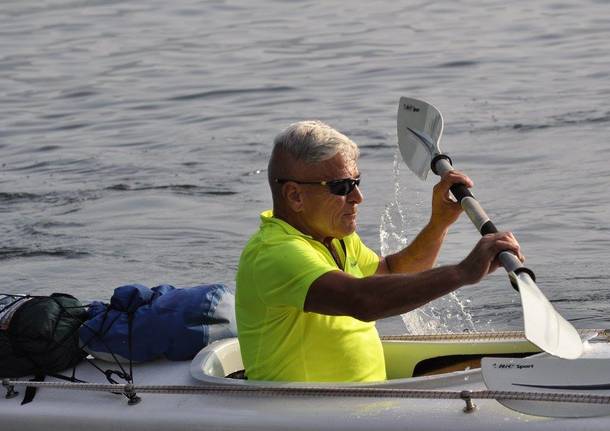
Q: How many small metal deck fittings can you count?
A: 3